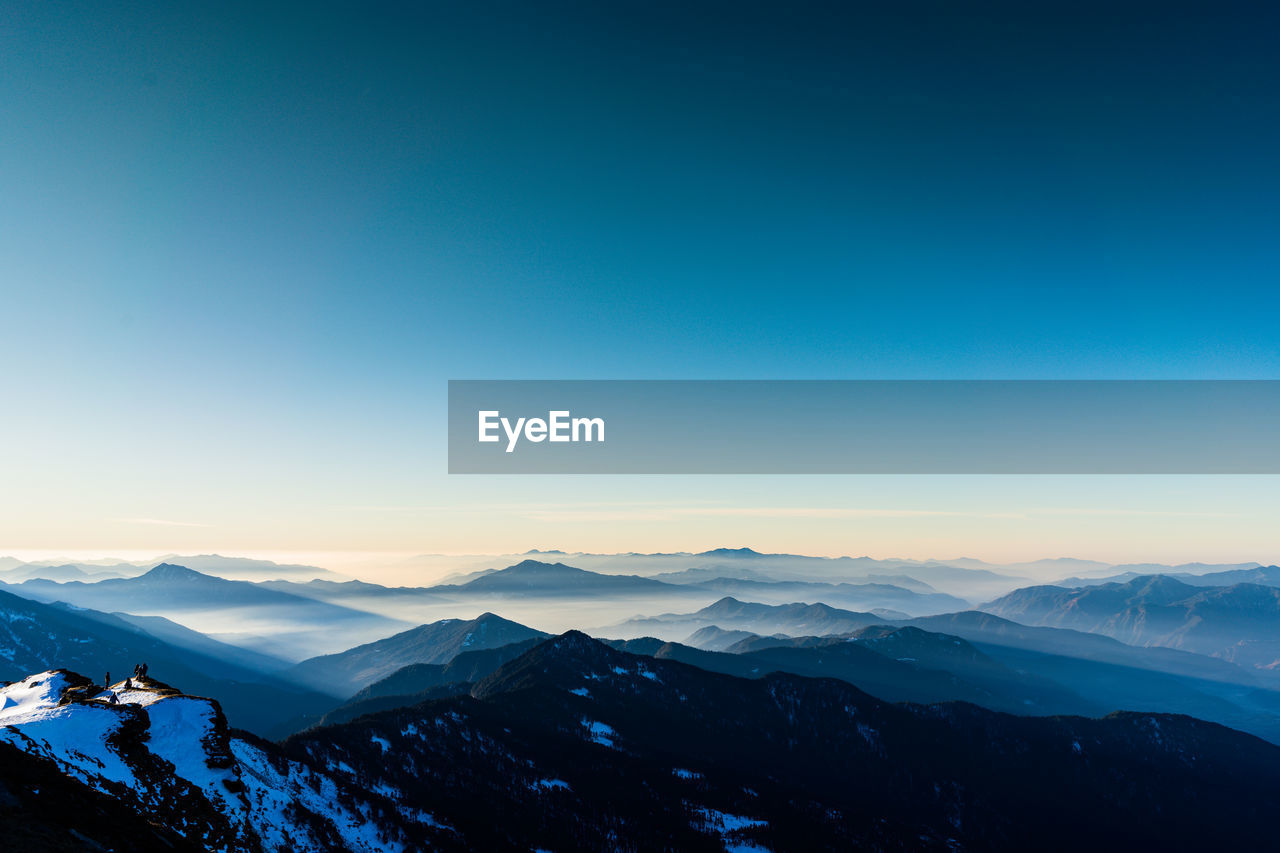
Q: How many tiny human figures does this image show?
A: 6